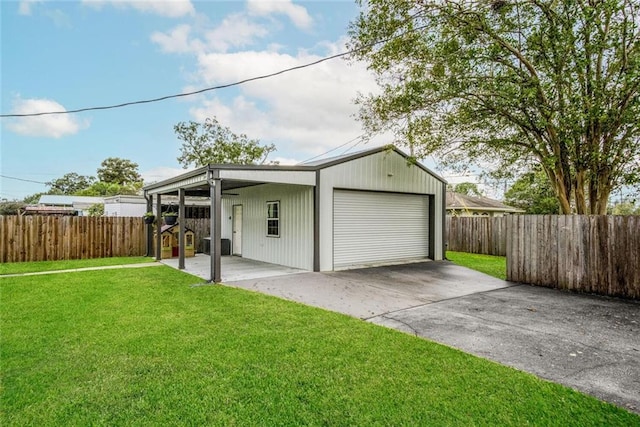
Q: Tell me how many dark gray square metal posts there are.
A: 4